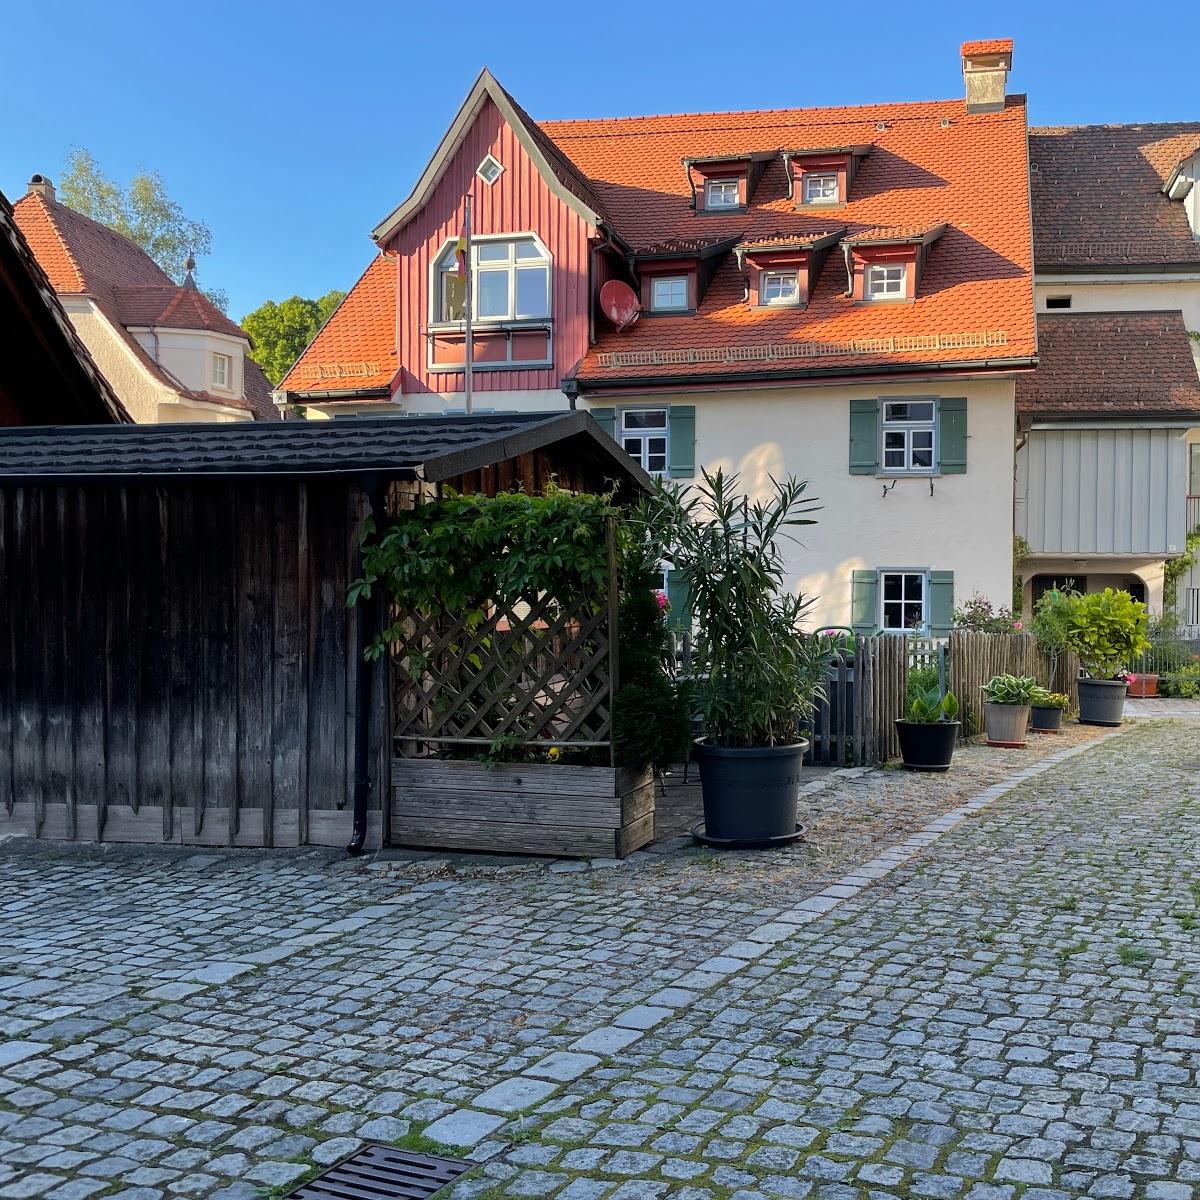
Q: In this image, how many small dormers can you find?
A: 5